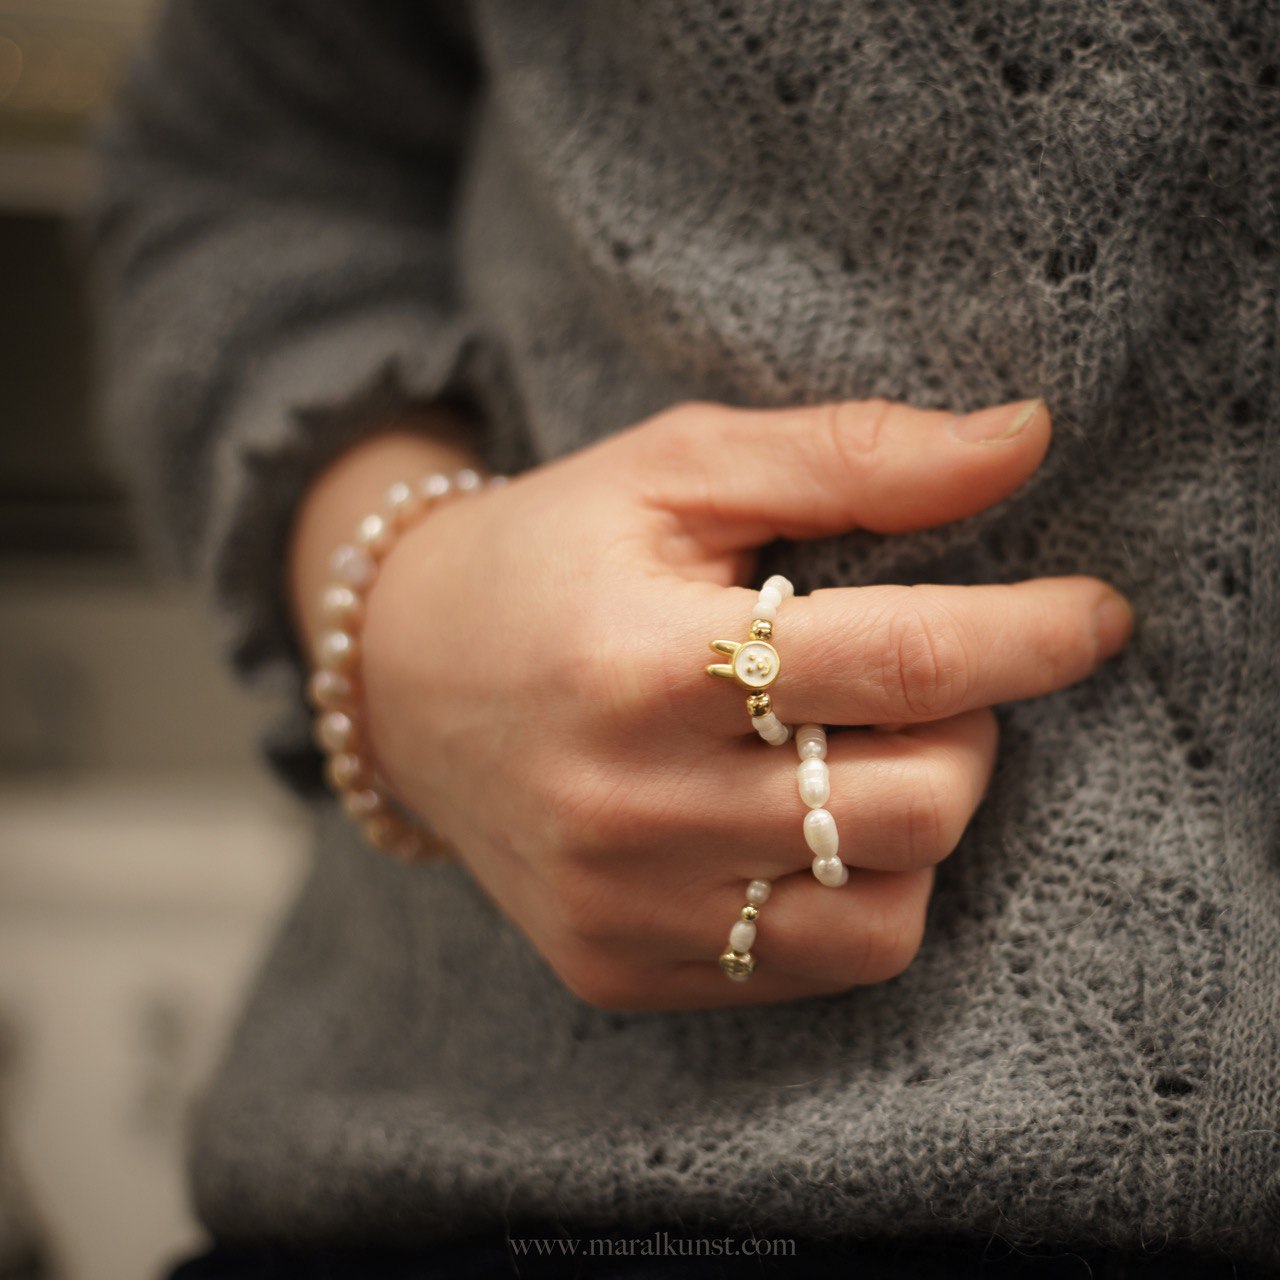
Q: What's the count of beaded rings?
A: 3